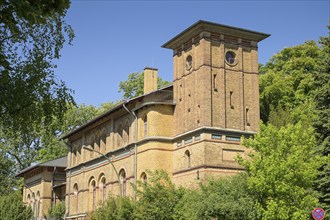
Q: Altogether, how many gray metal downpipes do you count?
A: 3